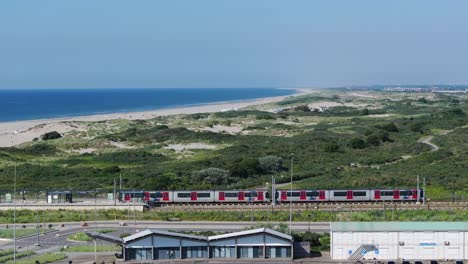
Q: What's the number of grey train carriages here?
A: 6